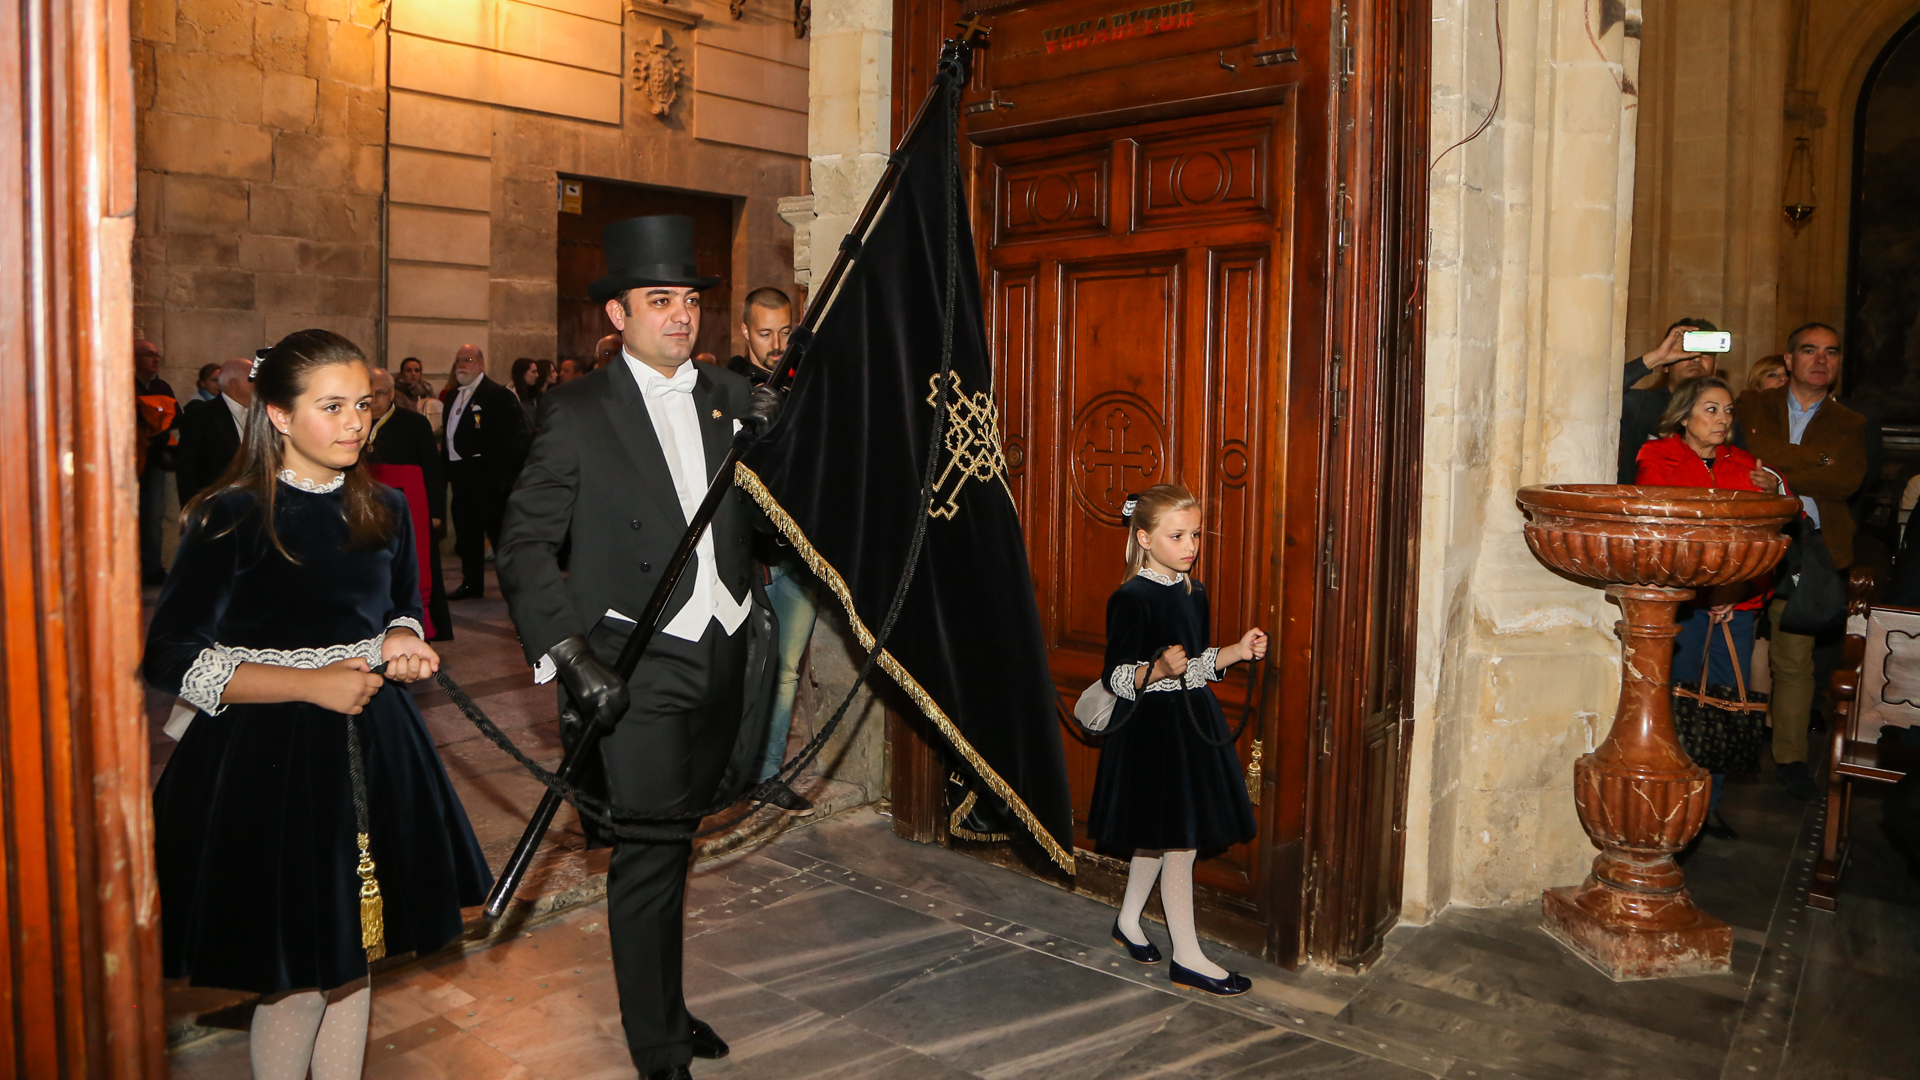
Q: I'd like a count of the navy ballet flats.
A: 2